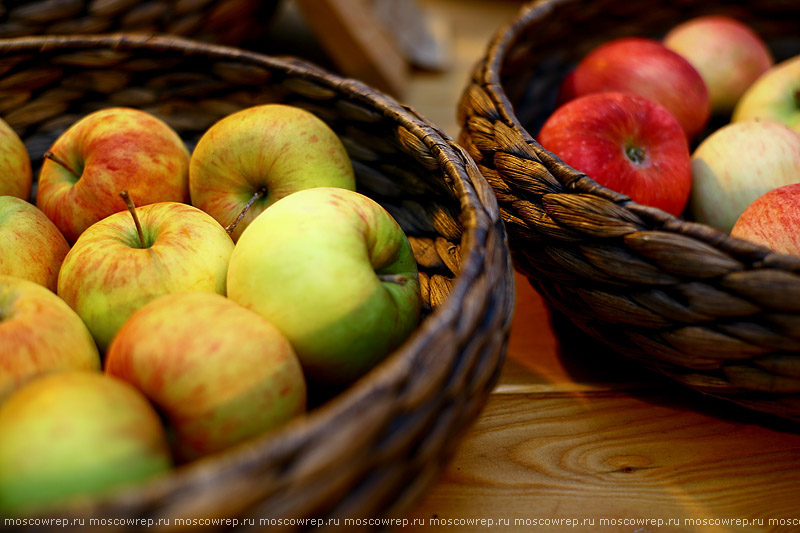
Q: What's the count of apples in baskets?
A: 15